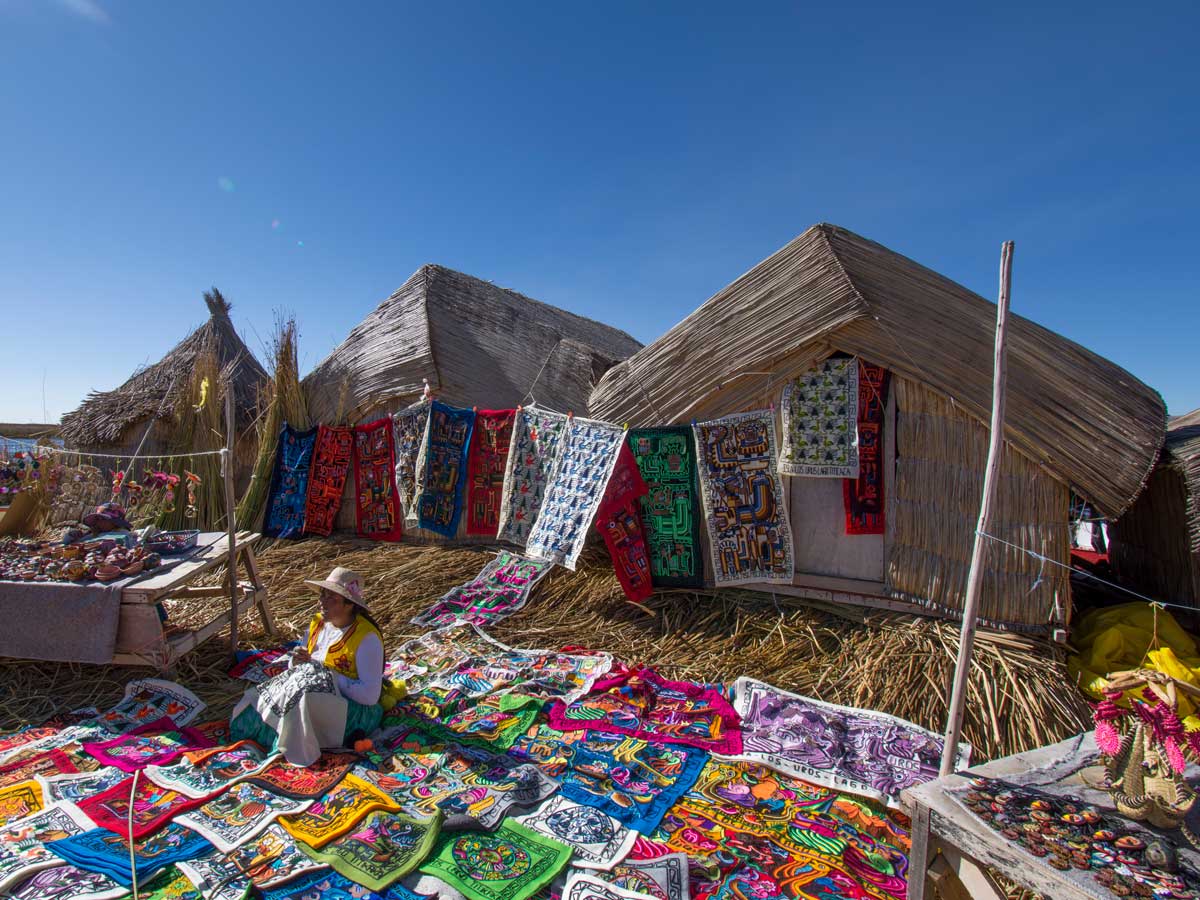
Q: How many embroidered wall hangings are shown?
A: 13